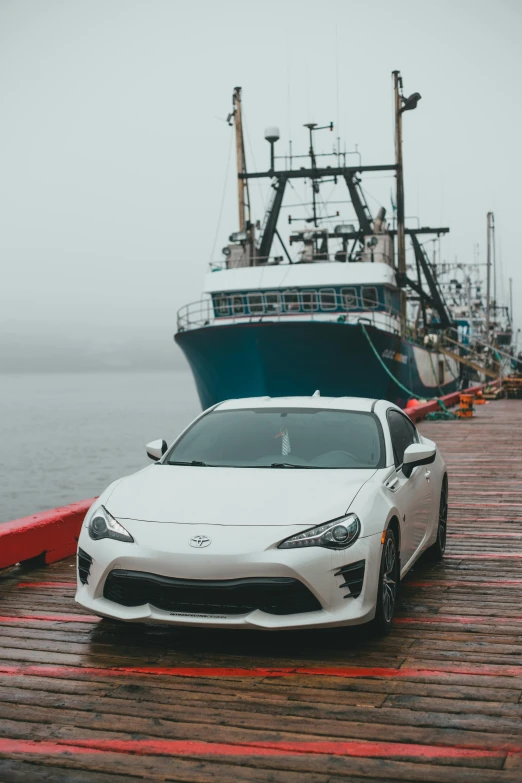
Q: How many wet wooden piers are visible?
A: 1